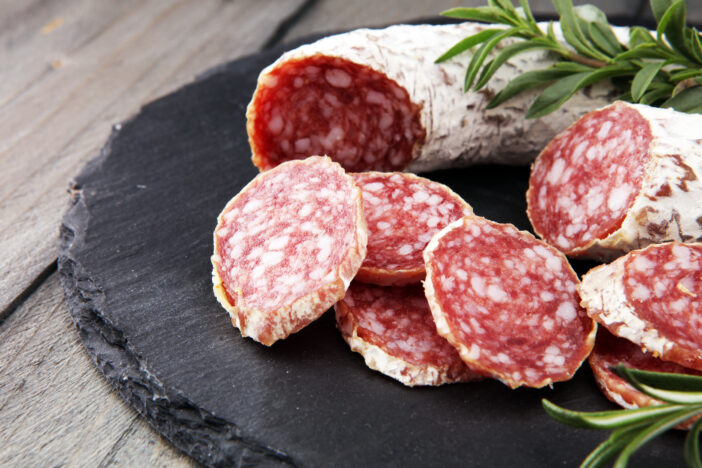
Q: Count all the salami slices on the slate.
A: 6